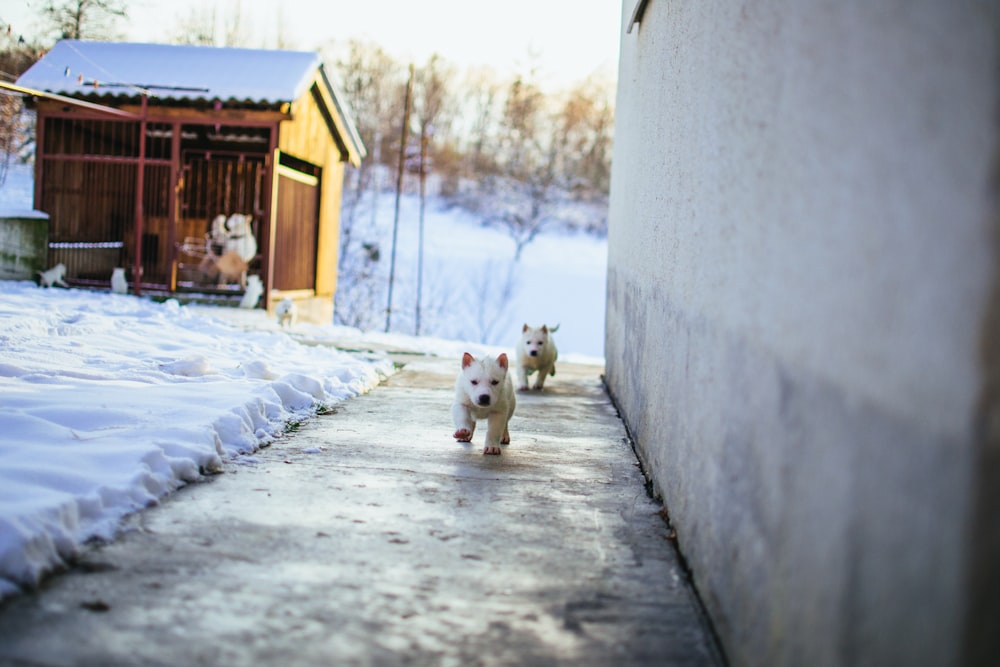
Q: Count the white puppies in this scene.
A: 6